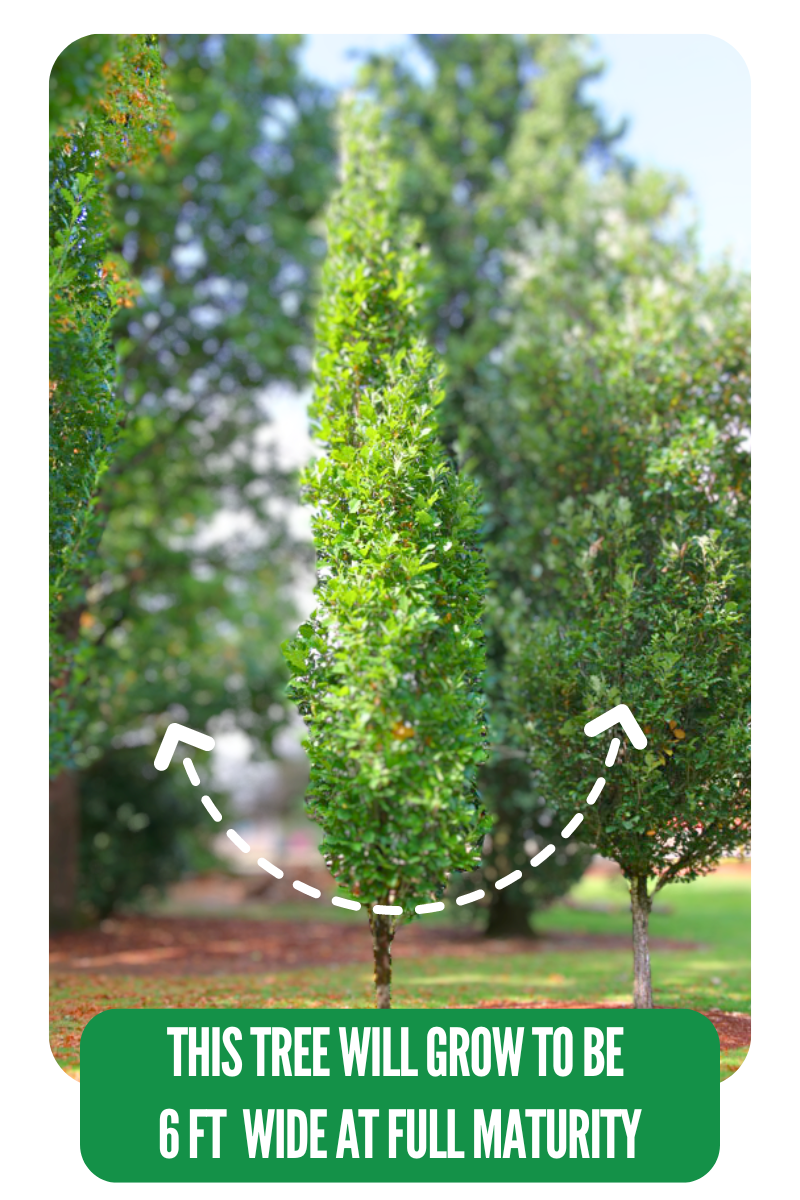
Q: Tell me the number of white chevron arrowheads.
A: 2